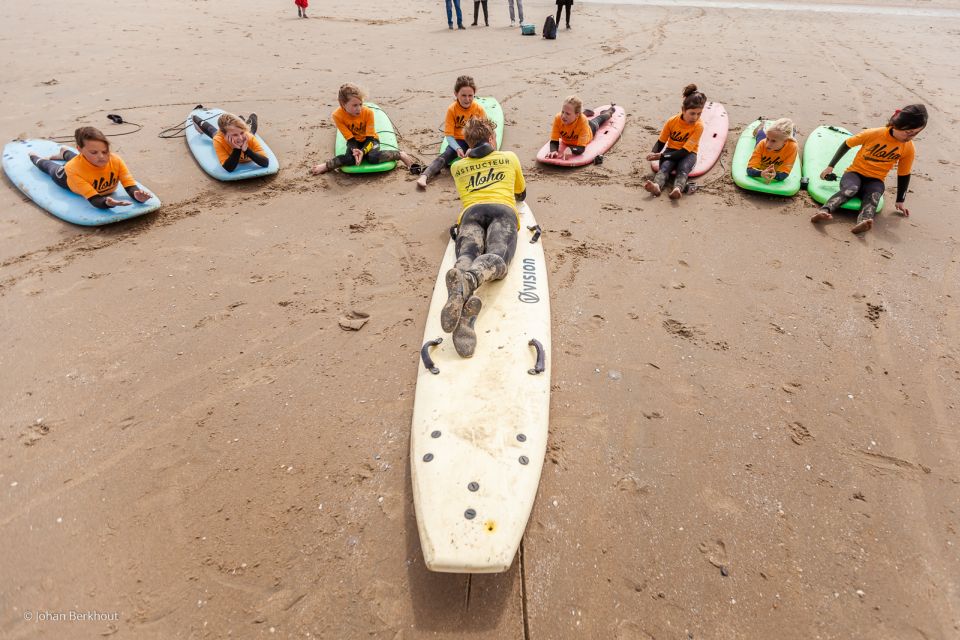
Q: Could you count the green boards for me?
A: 4